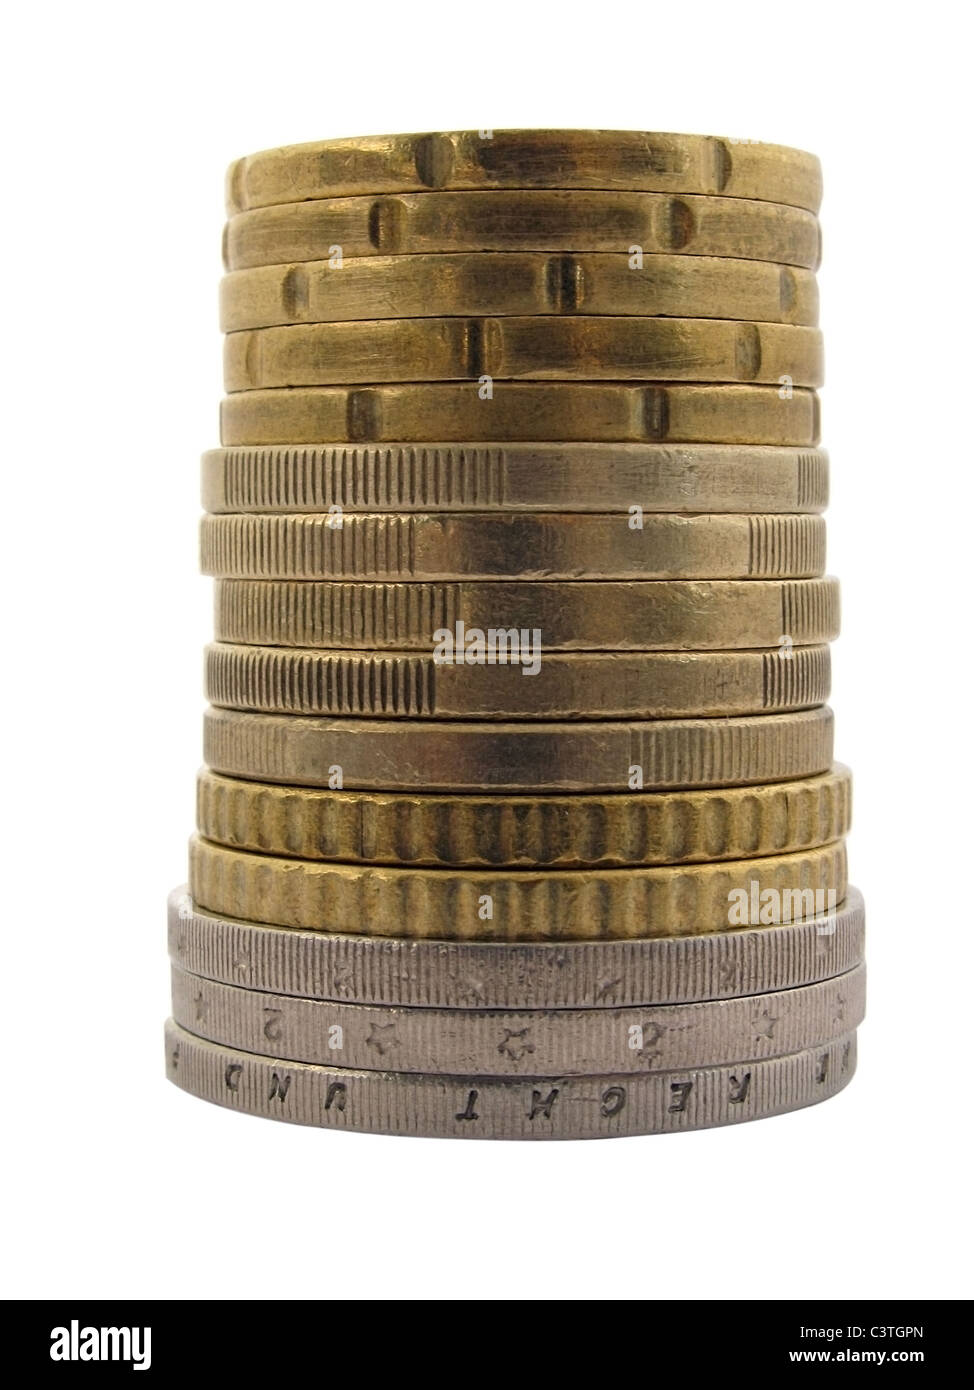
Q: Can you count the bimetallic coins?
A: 8